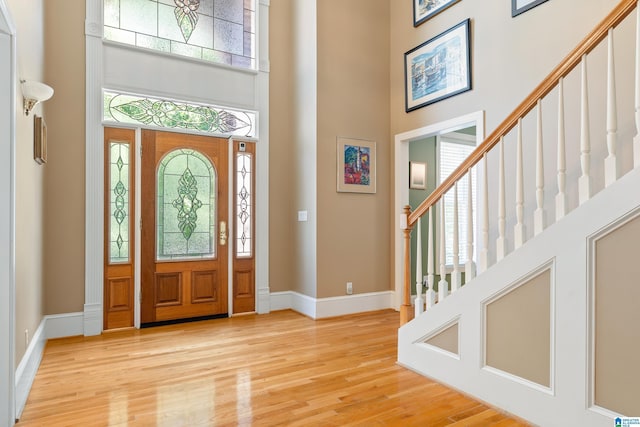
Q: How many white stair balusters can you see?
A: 13